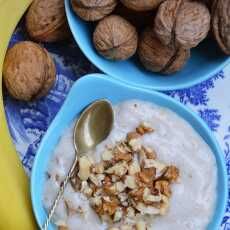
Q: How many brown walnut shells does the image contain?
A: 8